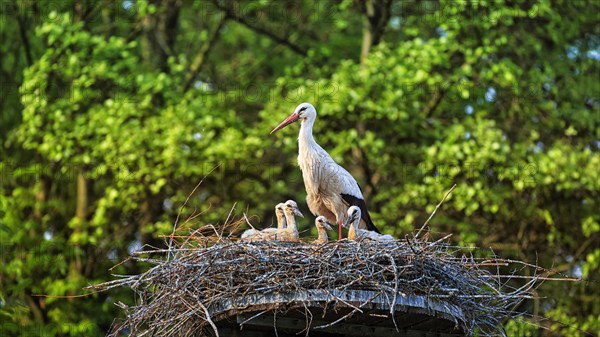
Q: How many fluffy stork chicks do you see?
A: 4